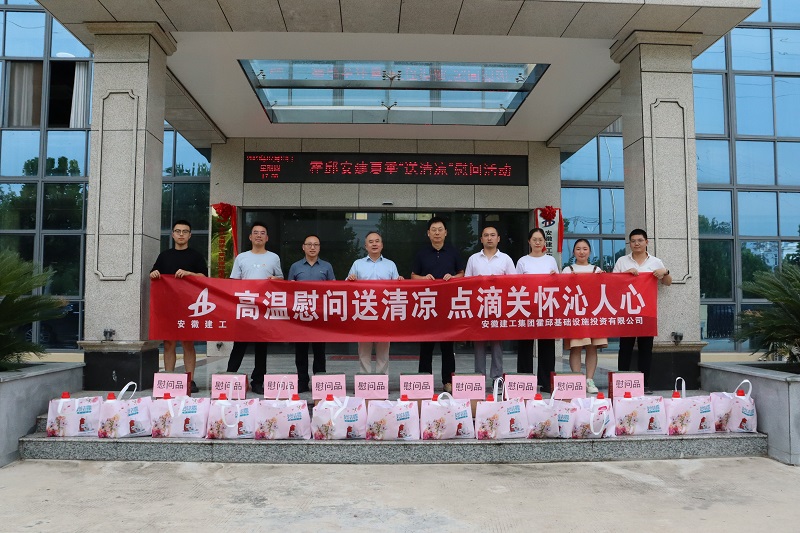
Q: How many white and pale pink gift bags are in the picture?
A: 14